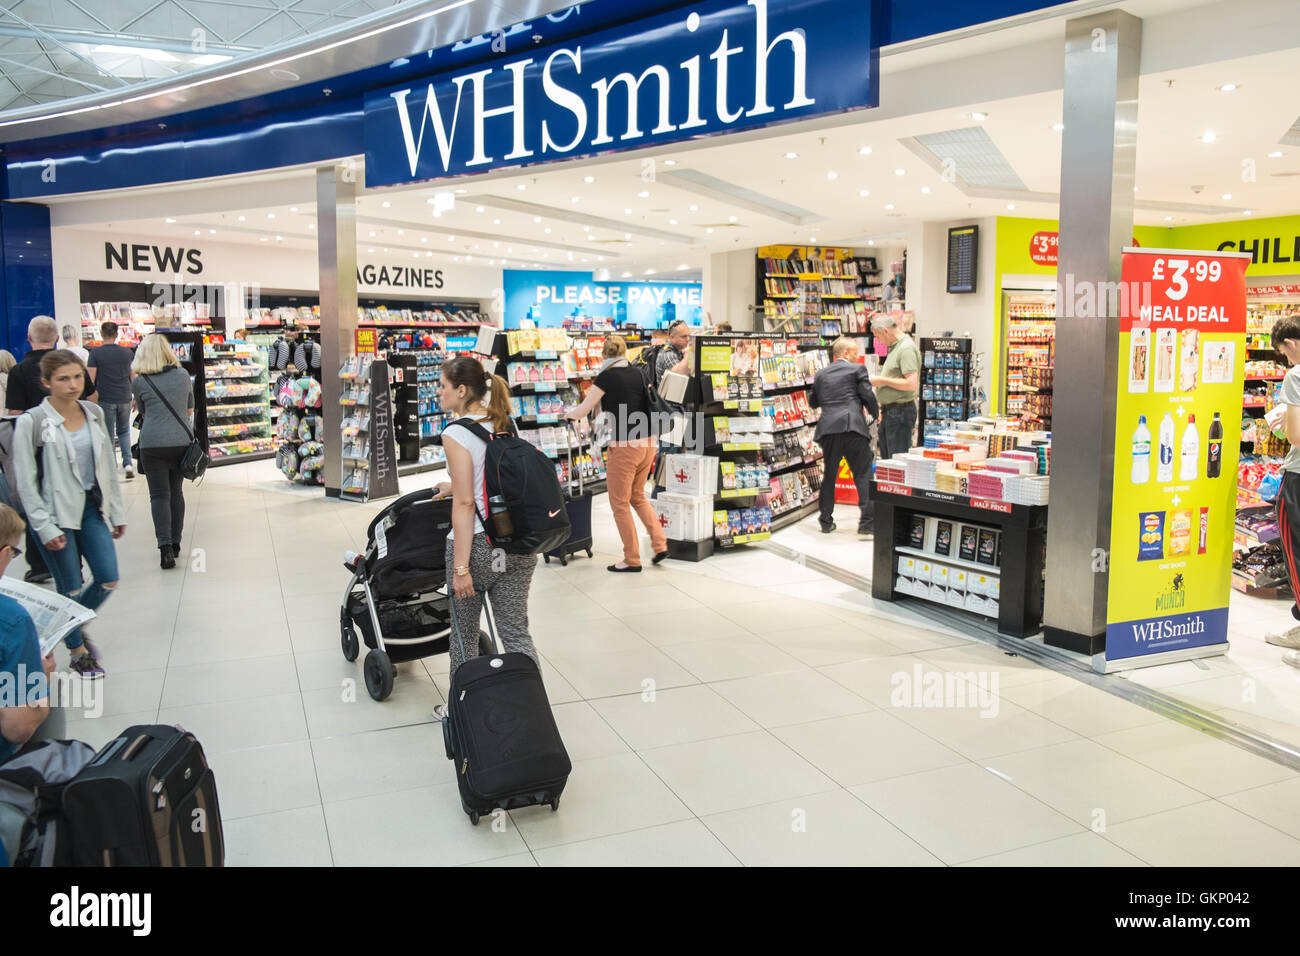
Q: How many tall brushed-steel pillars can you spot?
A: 2